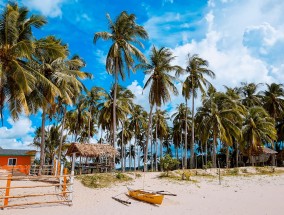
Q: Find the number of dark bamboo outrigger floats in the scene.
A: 2